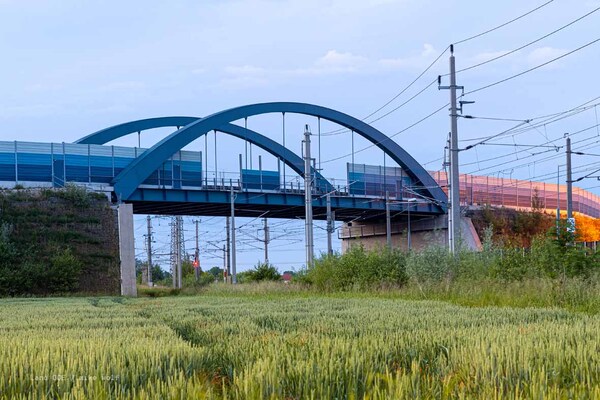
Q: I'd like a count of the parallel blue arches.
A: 2